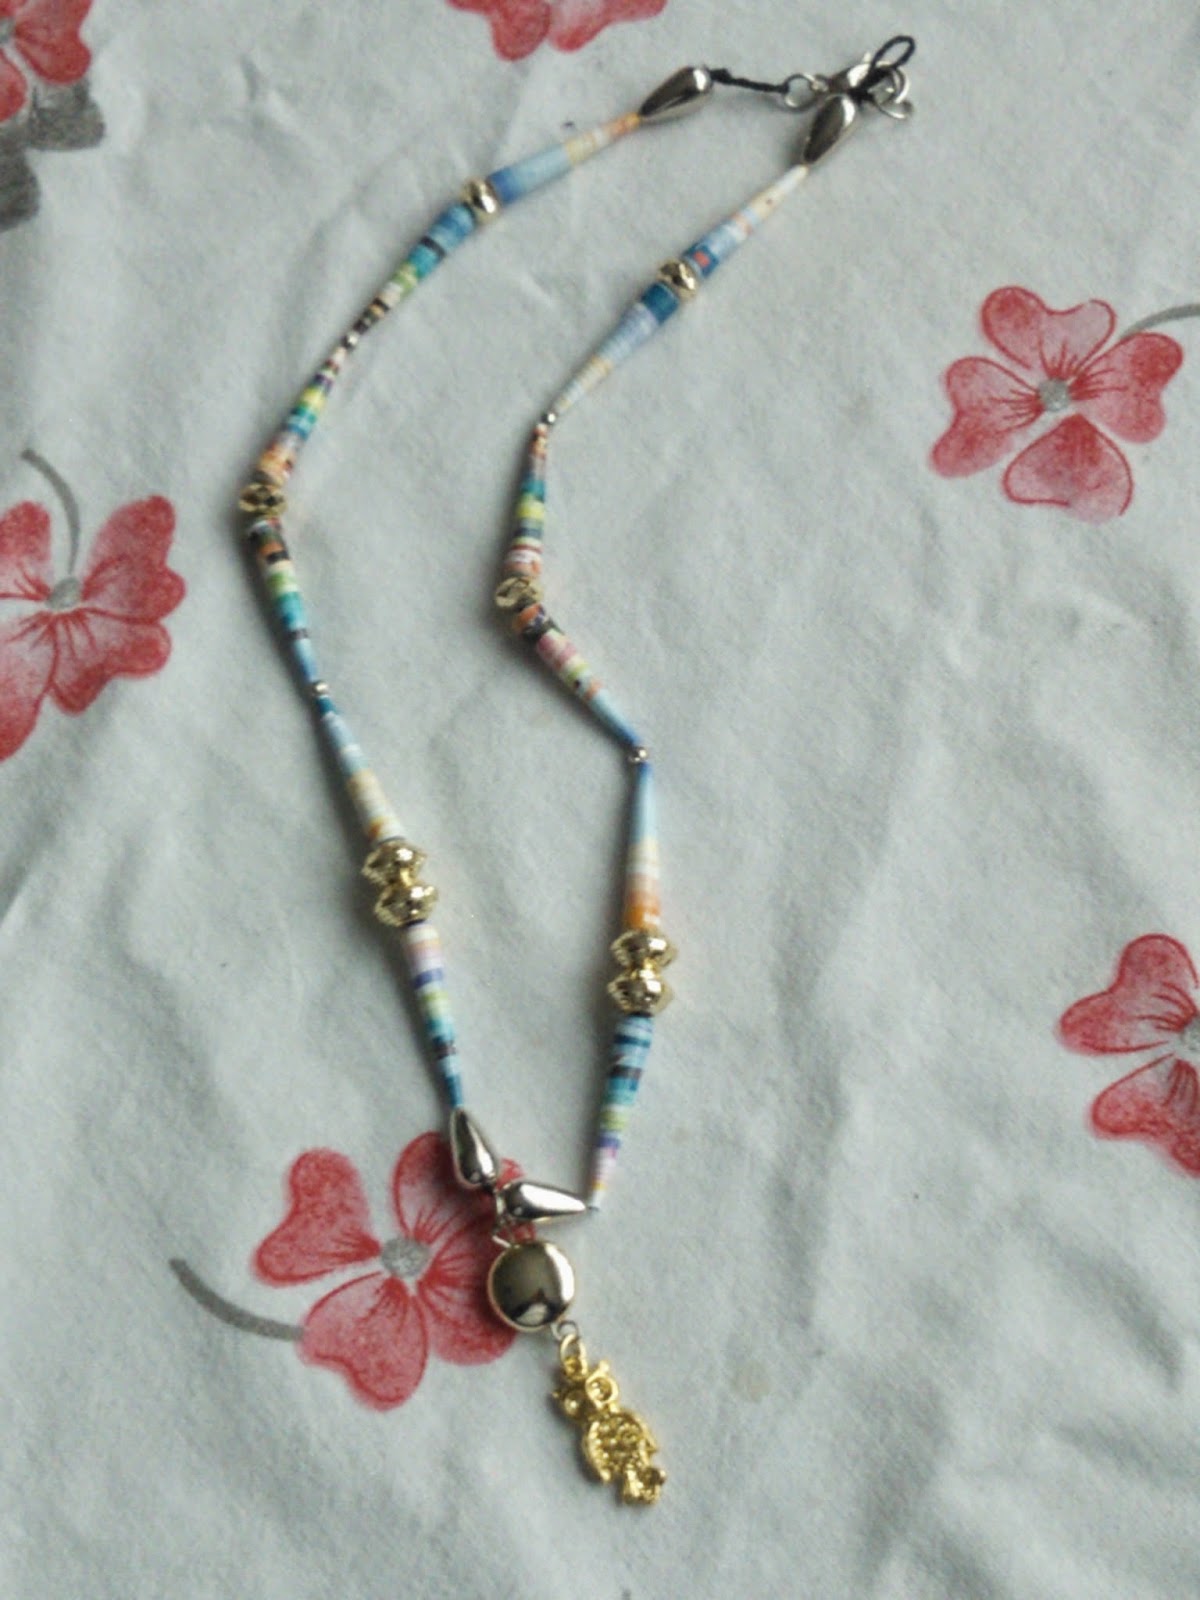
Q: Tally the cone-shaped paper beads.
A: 12